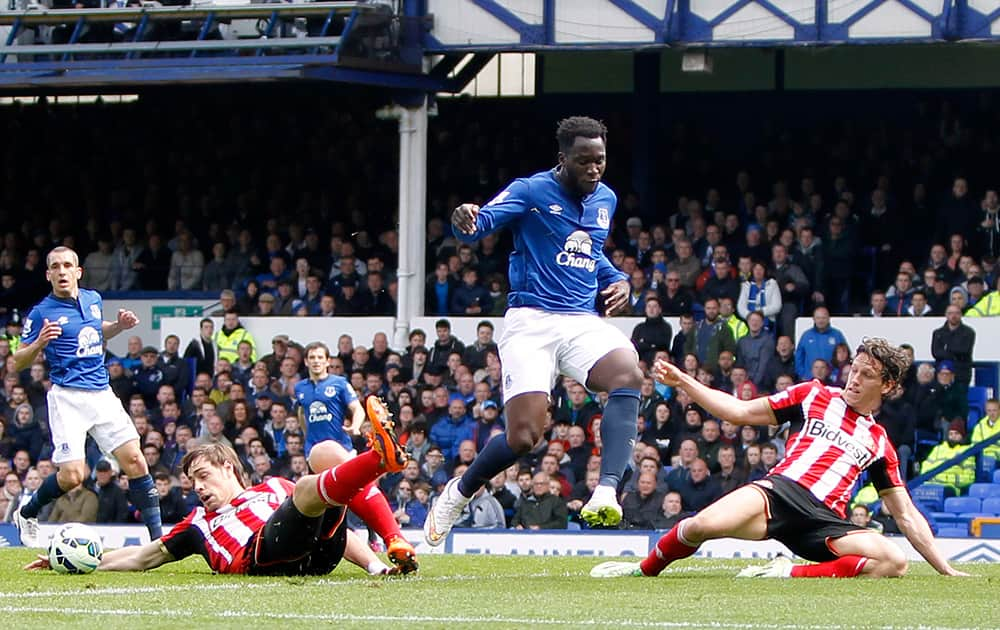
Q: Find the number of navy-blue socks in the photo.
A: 4